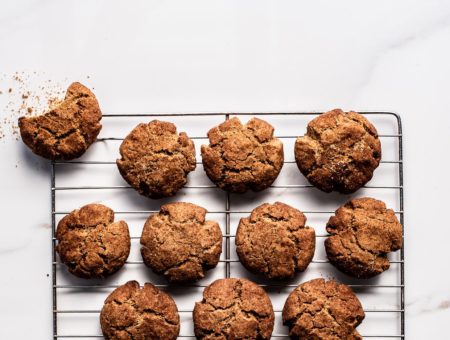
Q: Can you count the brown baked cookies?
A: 11